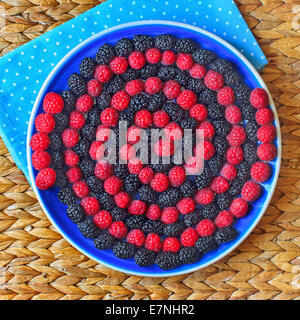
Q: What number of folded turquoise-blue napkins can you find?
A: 1